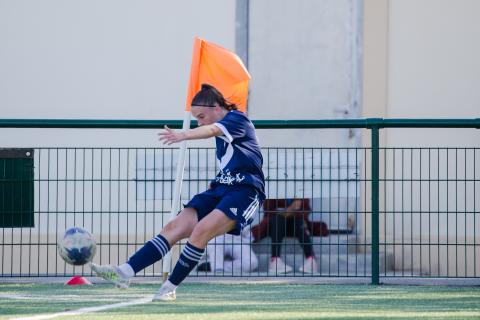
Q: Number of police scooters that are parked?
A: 0